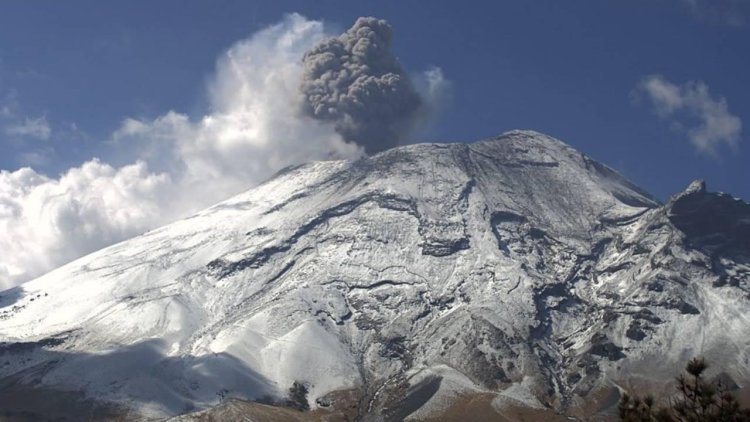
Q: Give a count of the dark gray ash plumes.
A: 1